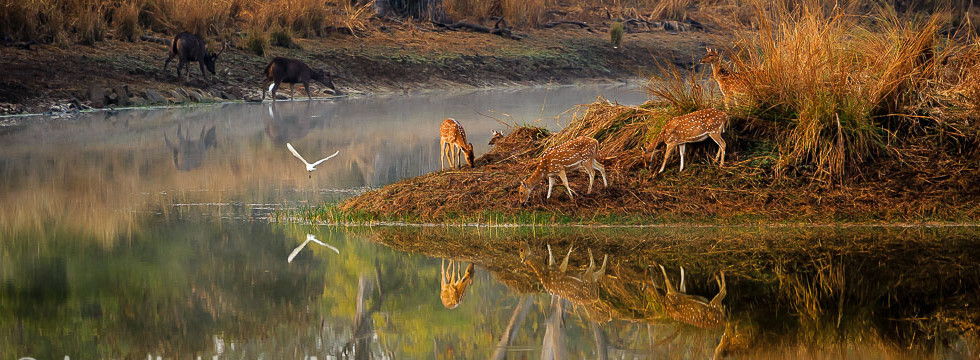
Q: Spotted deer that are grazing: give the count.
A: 3